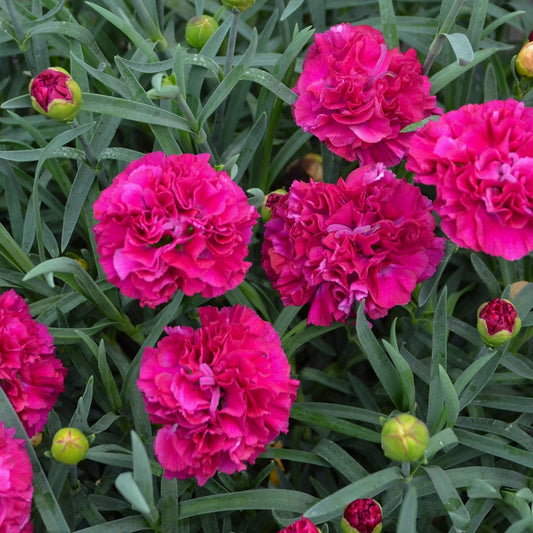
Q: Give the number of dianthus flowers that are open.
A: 7